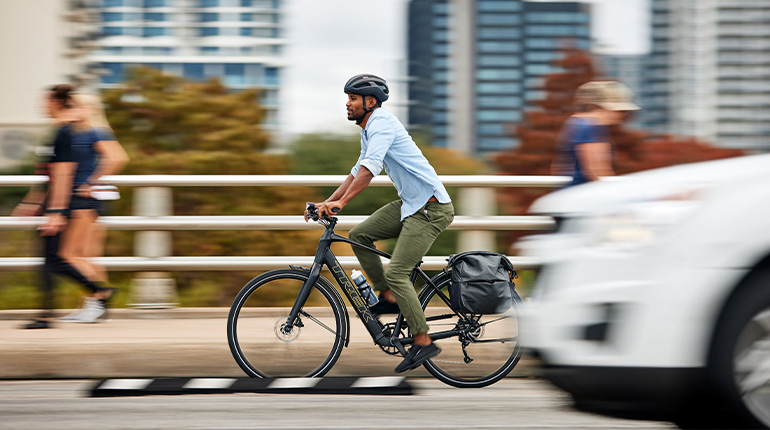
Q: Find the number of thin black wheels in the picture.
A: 2